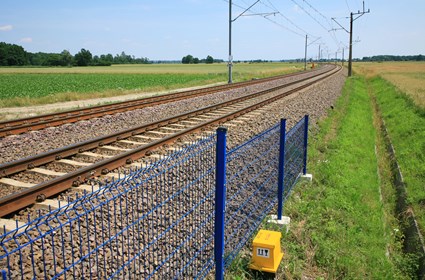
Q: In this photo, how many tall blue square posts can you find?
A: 3